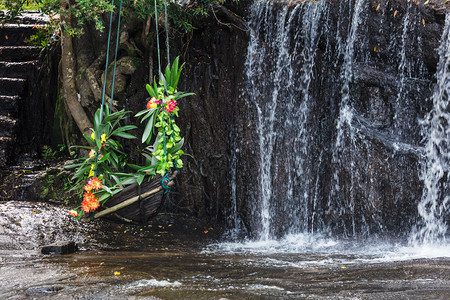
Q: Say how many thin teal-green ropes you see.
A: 4